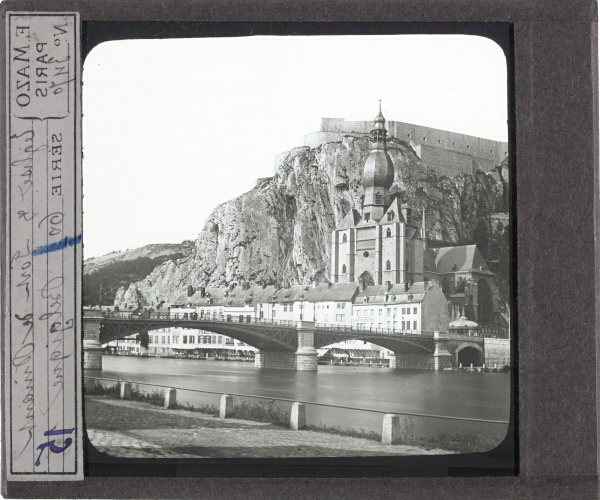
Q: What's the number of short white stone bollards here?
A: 5